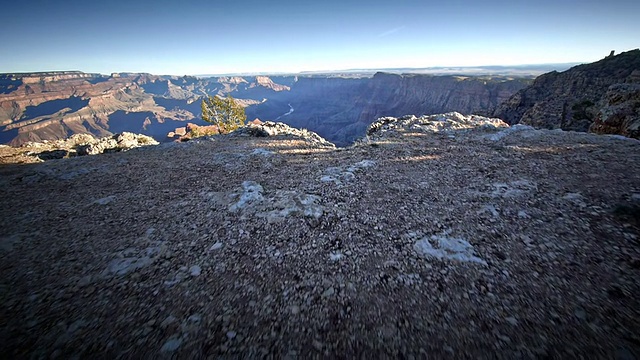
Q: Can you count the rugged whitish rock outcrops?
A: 3